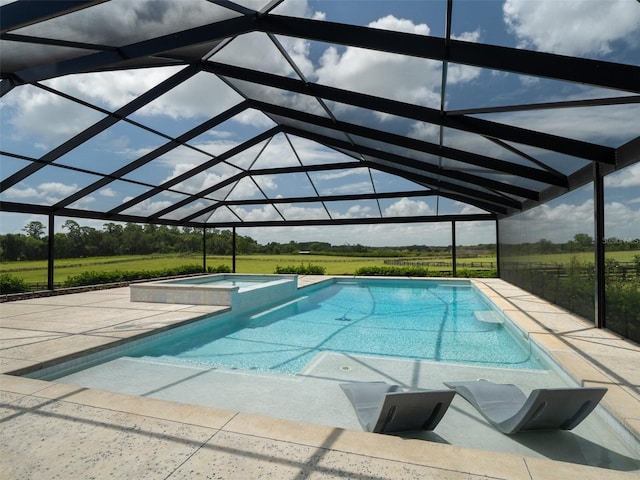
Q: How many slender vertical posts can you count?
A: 6